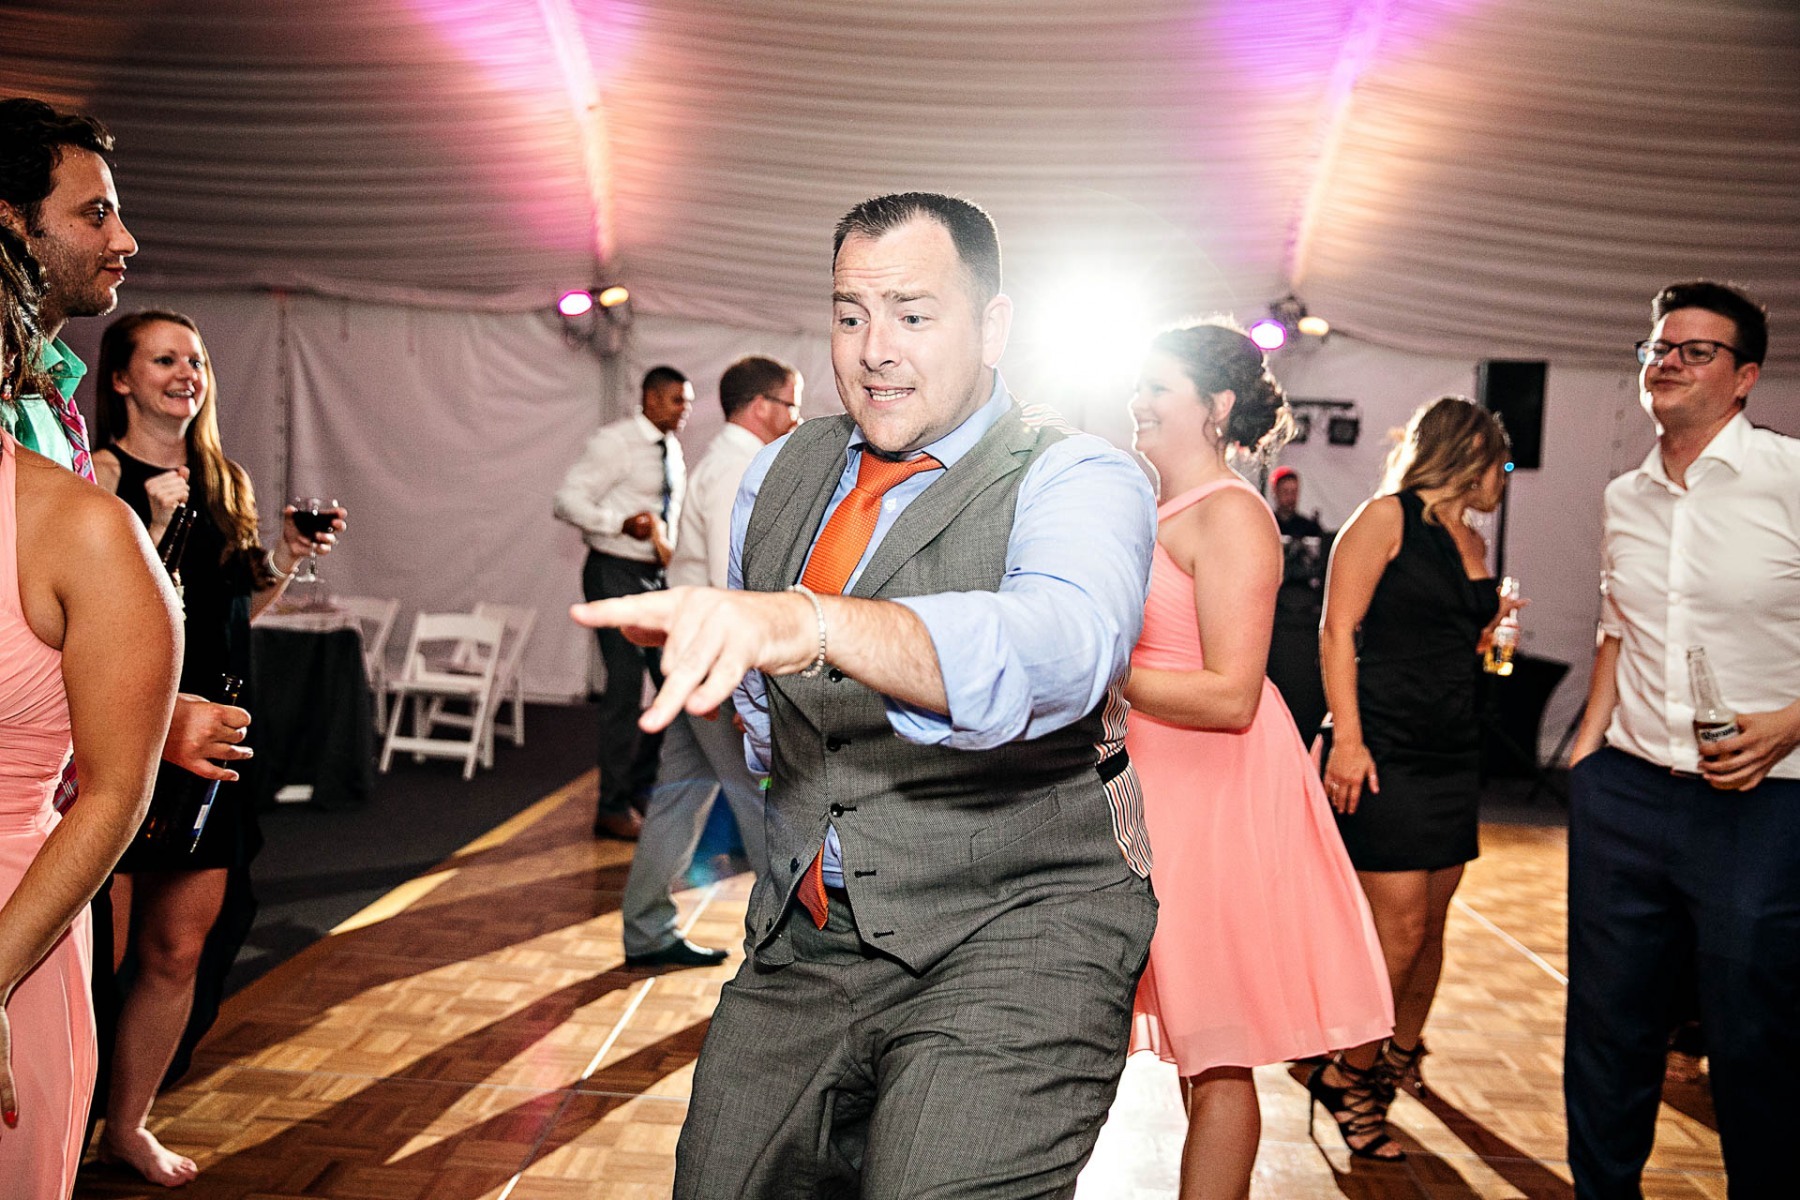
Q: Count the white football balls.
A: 0